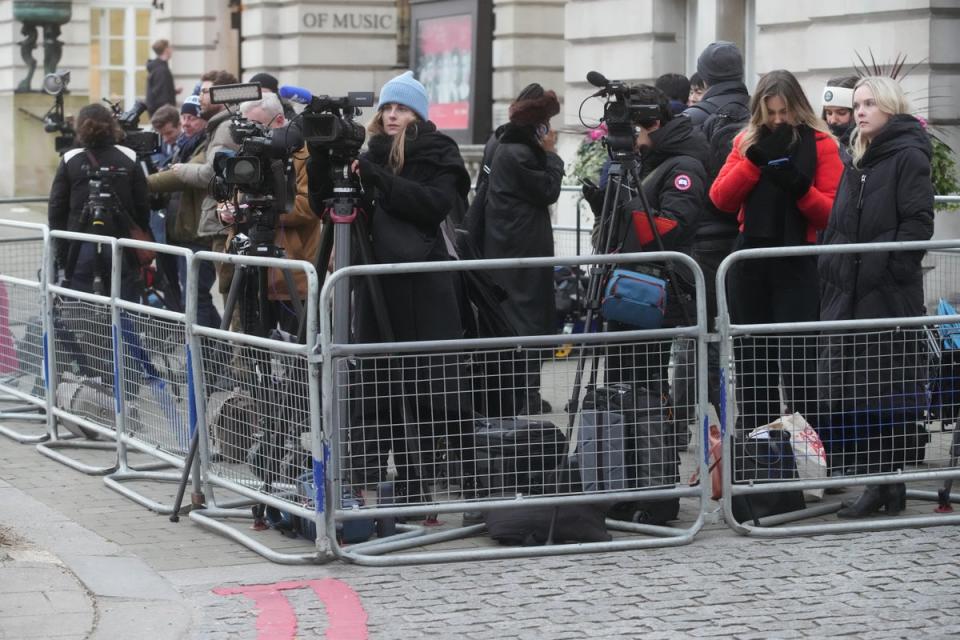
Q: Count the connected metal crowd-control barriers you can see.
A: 6